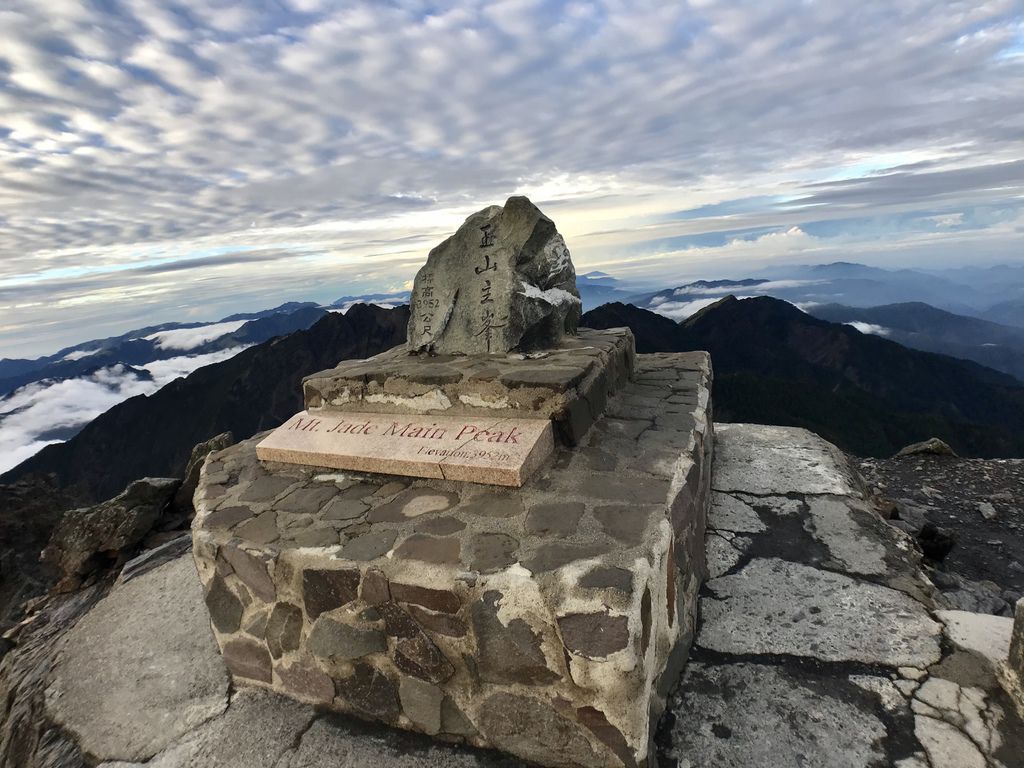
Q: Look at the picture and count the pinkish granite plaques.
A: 1